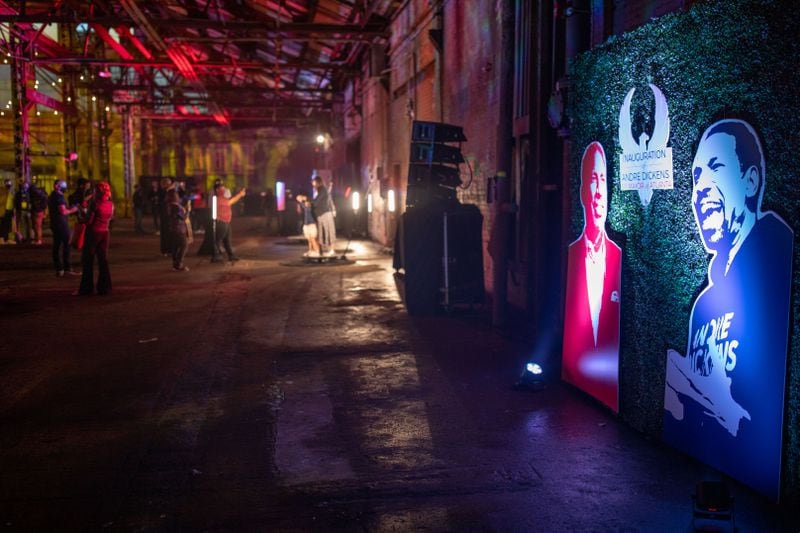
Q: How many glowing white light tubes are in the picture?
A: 4